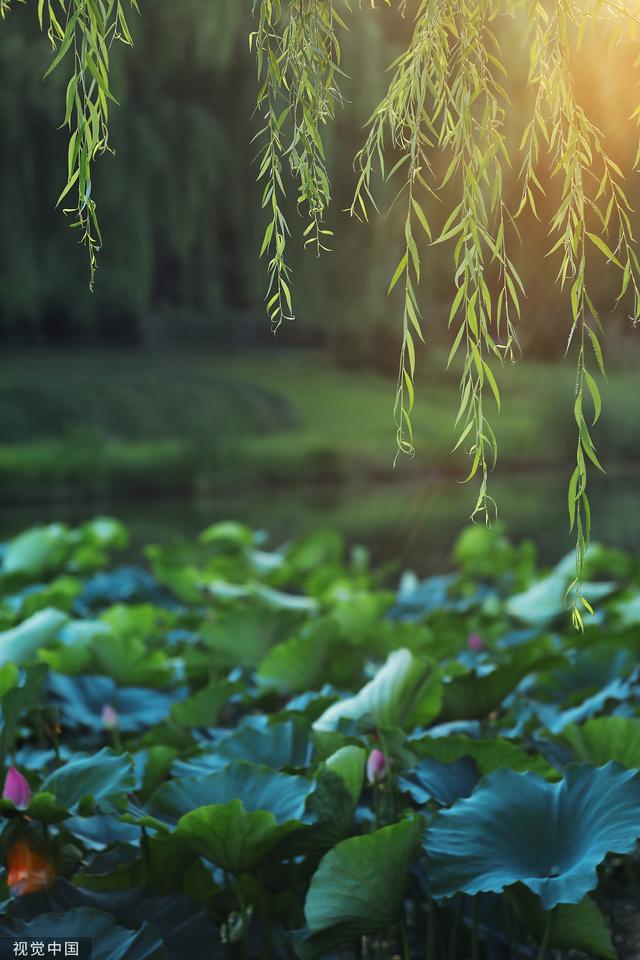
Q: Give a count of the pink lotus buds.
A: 4